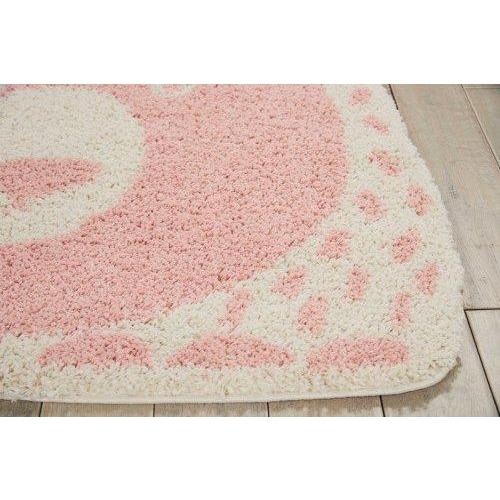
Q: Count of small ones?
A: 13